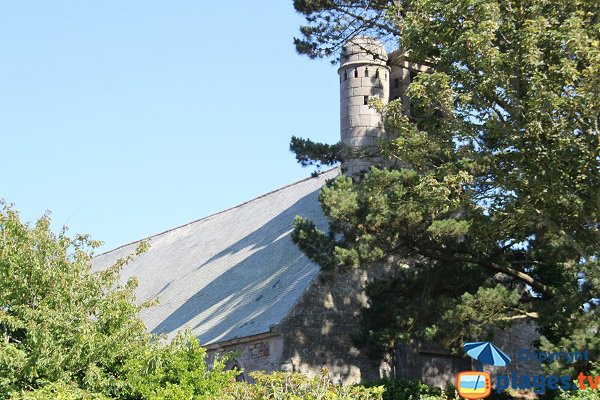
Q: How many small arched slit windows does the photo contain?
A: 5